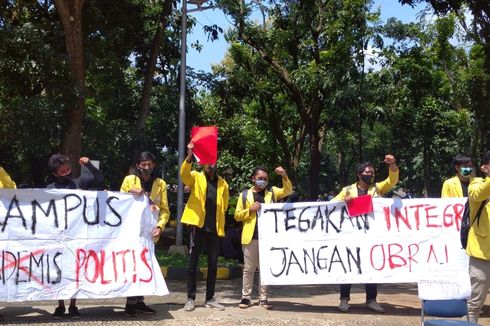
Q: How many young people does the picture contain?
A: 8